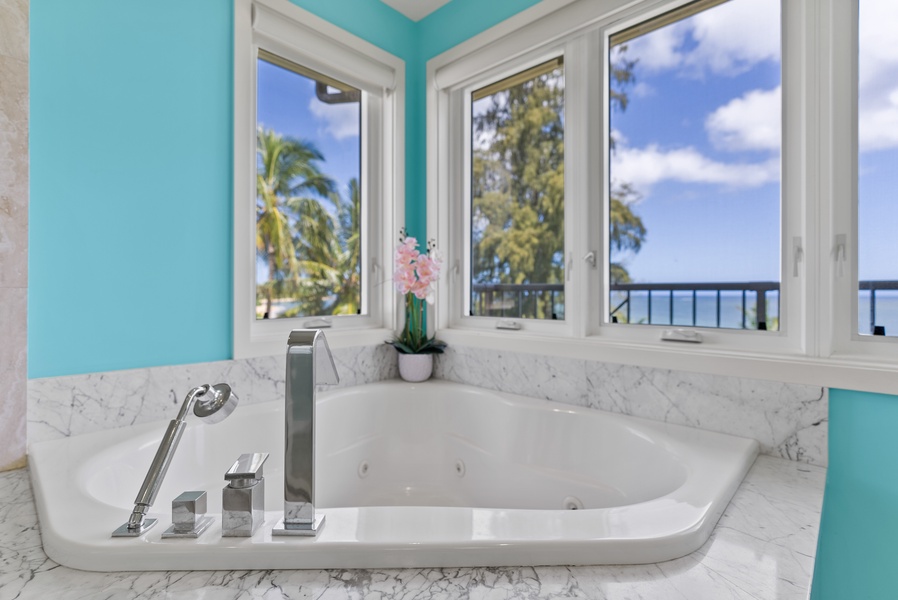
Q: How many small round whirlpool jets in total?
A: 3